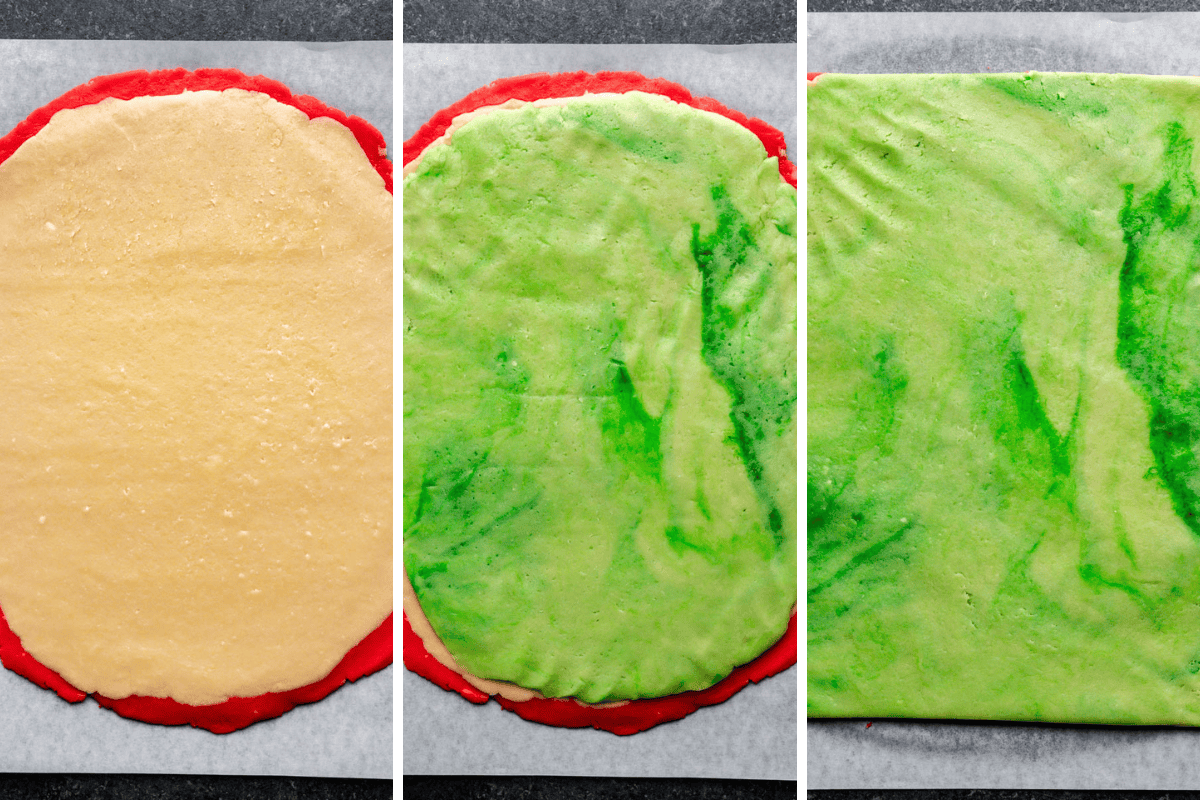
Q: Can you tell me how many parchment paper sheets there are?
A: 3